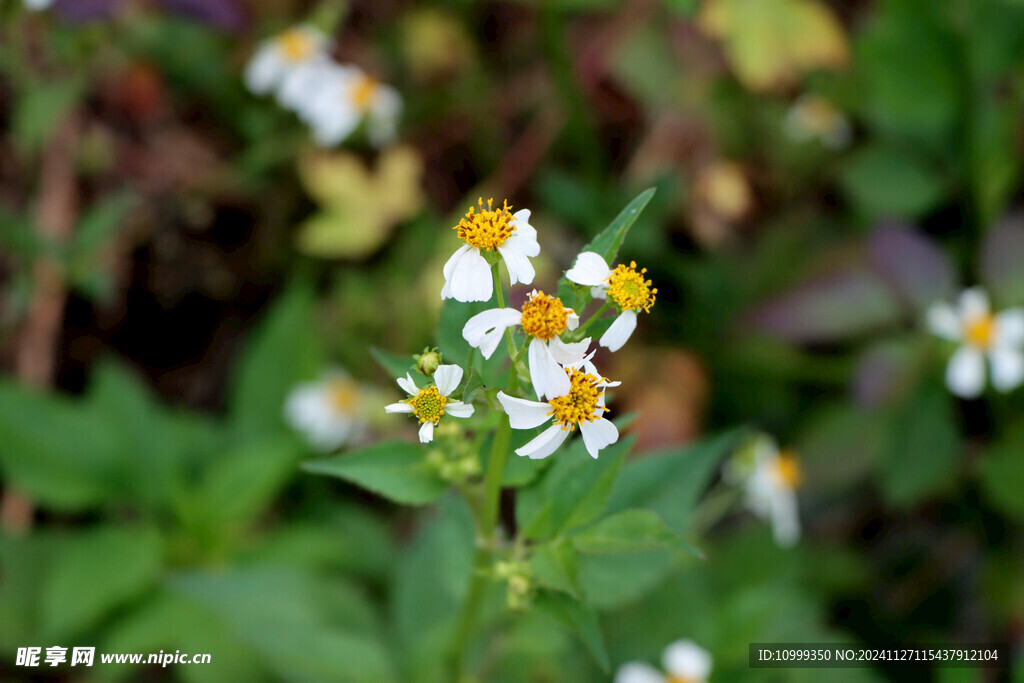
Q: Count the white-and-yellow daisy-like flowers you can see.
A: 12